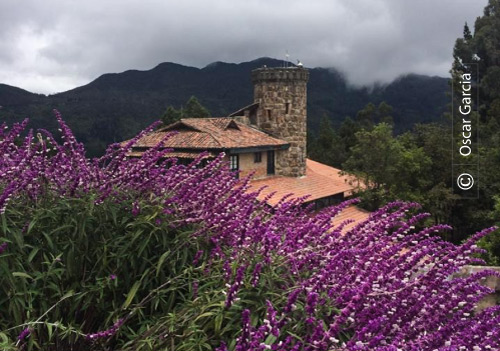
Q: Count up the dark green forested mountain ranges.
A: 1